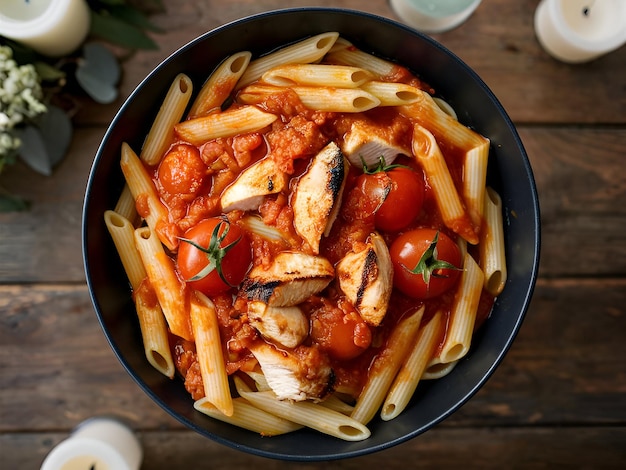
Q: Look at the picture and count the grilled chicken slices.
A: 7